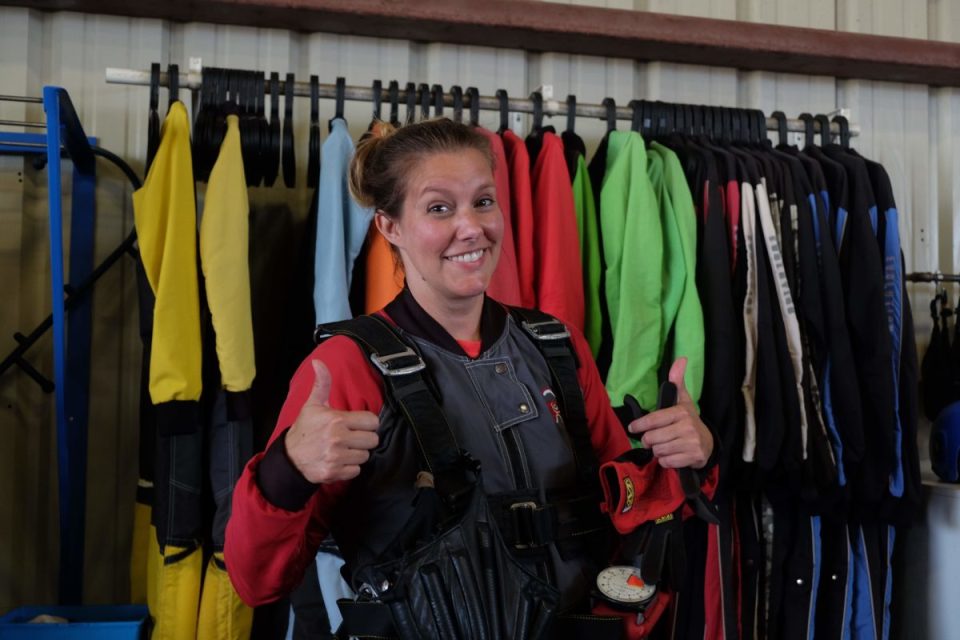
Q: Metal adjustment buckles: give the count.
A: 3